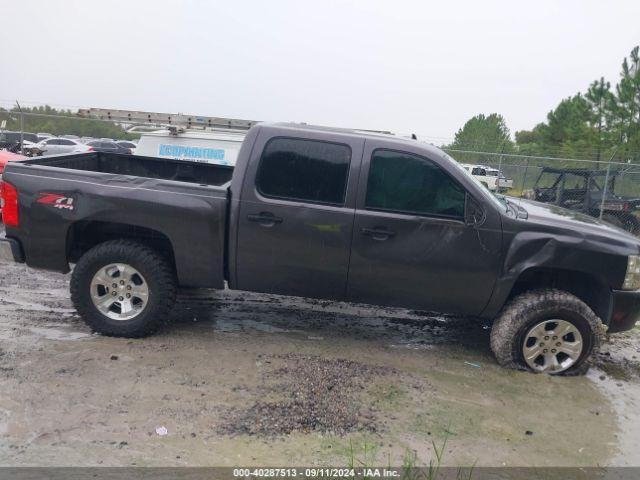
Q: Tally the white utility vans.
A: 1